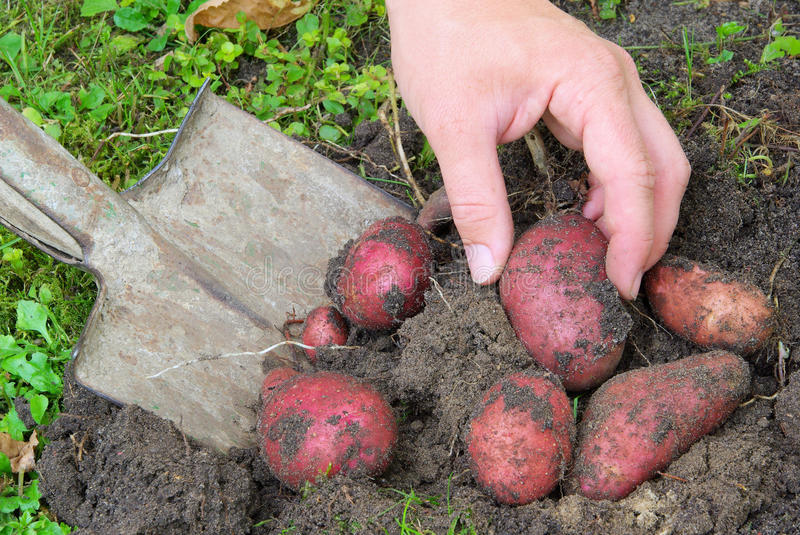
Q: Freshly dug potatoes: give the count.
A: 8